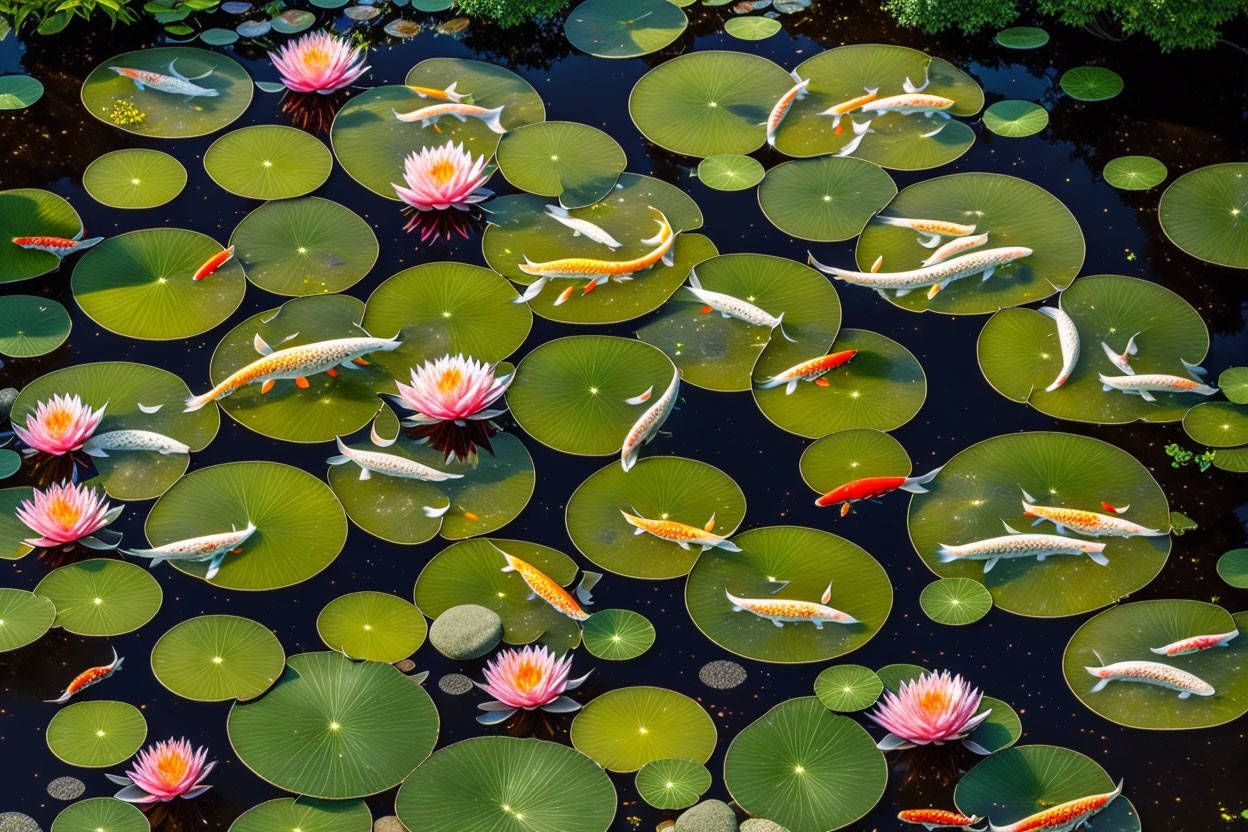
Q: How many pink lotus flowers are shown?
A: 8